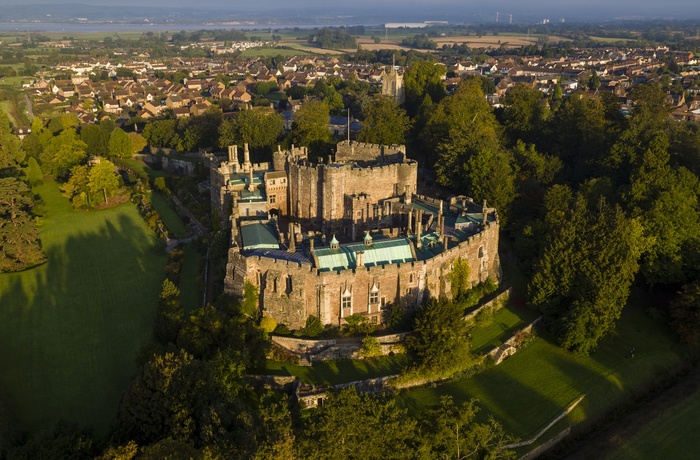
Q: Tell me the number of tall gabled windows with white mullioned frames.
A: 2